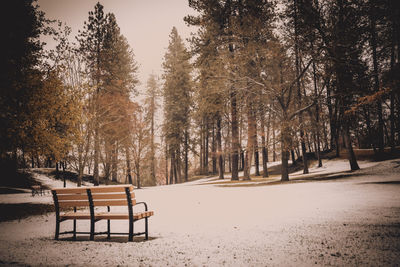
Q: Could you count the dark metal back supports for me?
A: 3